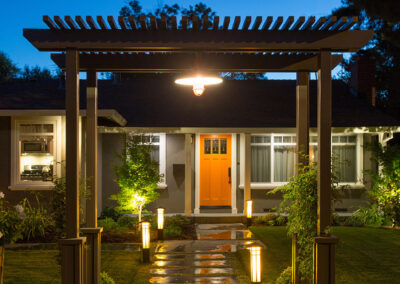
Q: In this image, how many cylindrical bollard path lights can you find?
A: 4